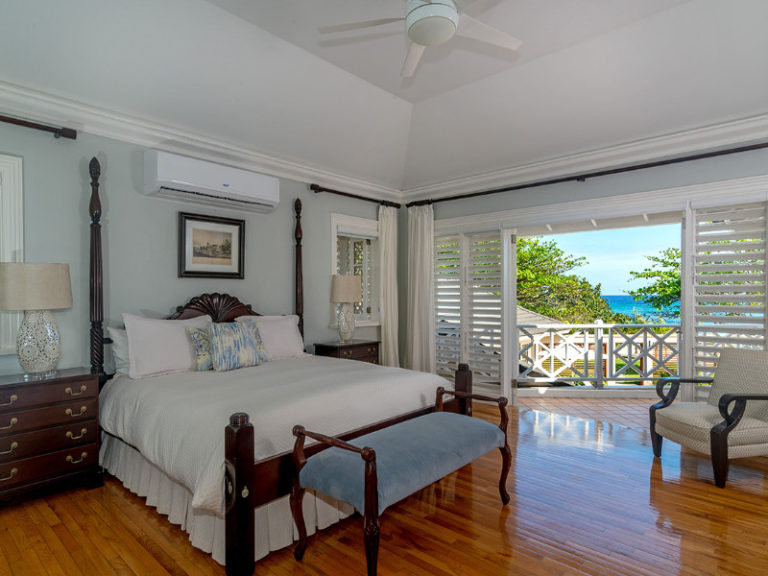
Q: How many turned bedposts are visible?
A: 2